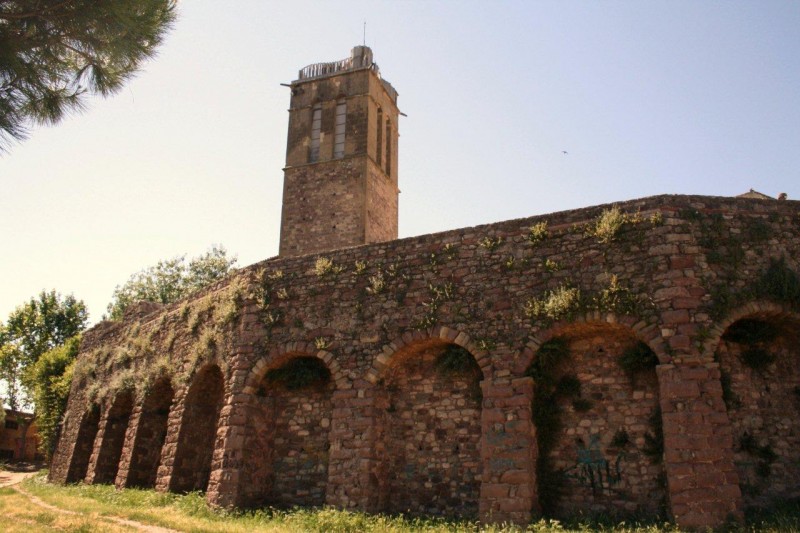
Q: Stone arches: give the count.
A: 8